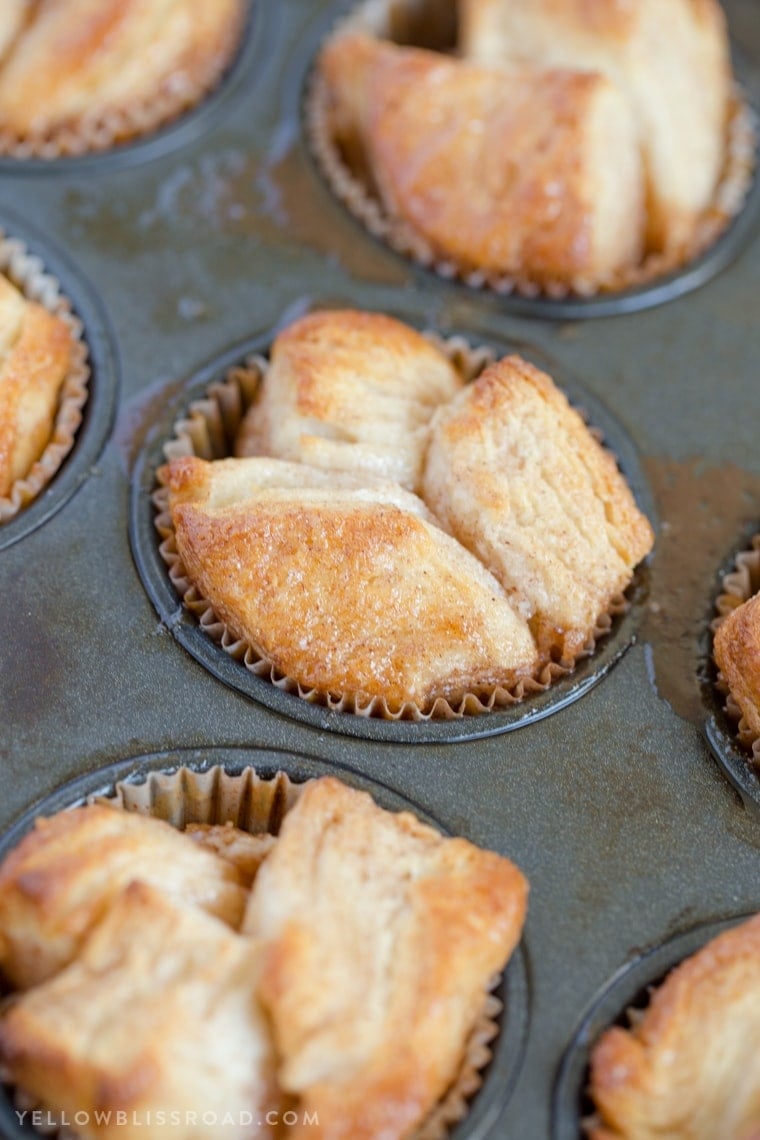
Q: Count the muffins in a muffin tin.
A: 7